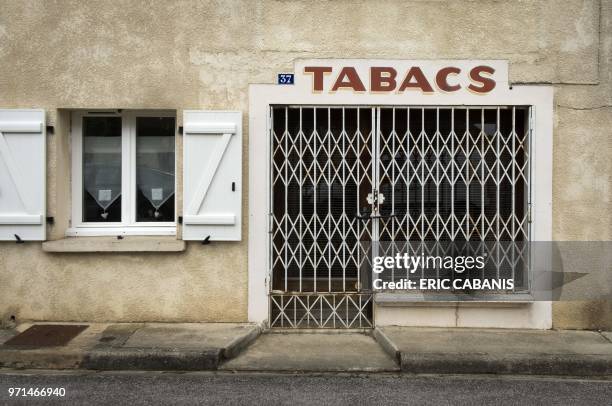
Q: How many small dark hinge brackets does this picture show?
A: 4